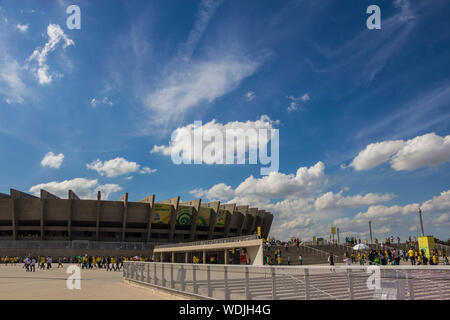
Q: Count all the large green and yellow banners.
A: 4